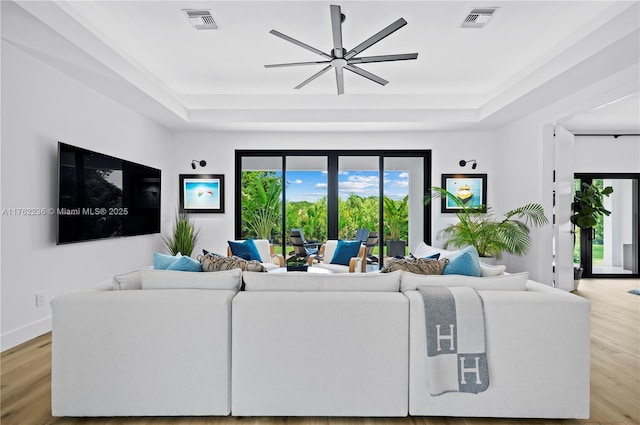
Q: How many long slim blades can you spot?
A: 8